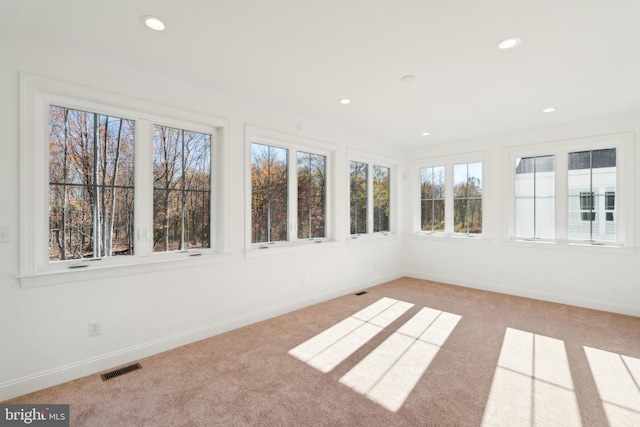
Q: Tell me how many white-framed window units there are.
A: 5